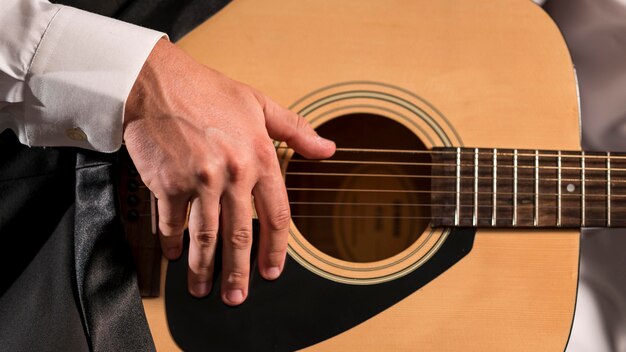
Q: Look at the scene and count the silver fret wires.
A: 8